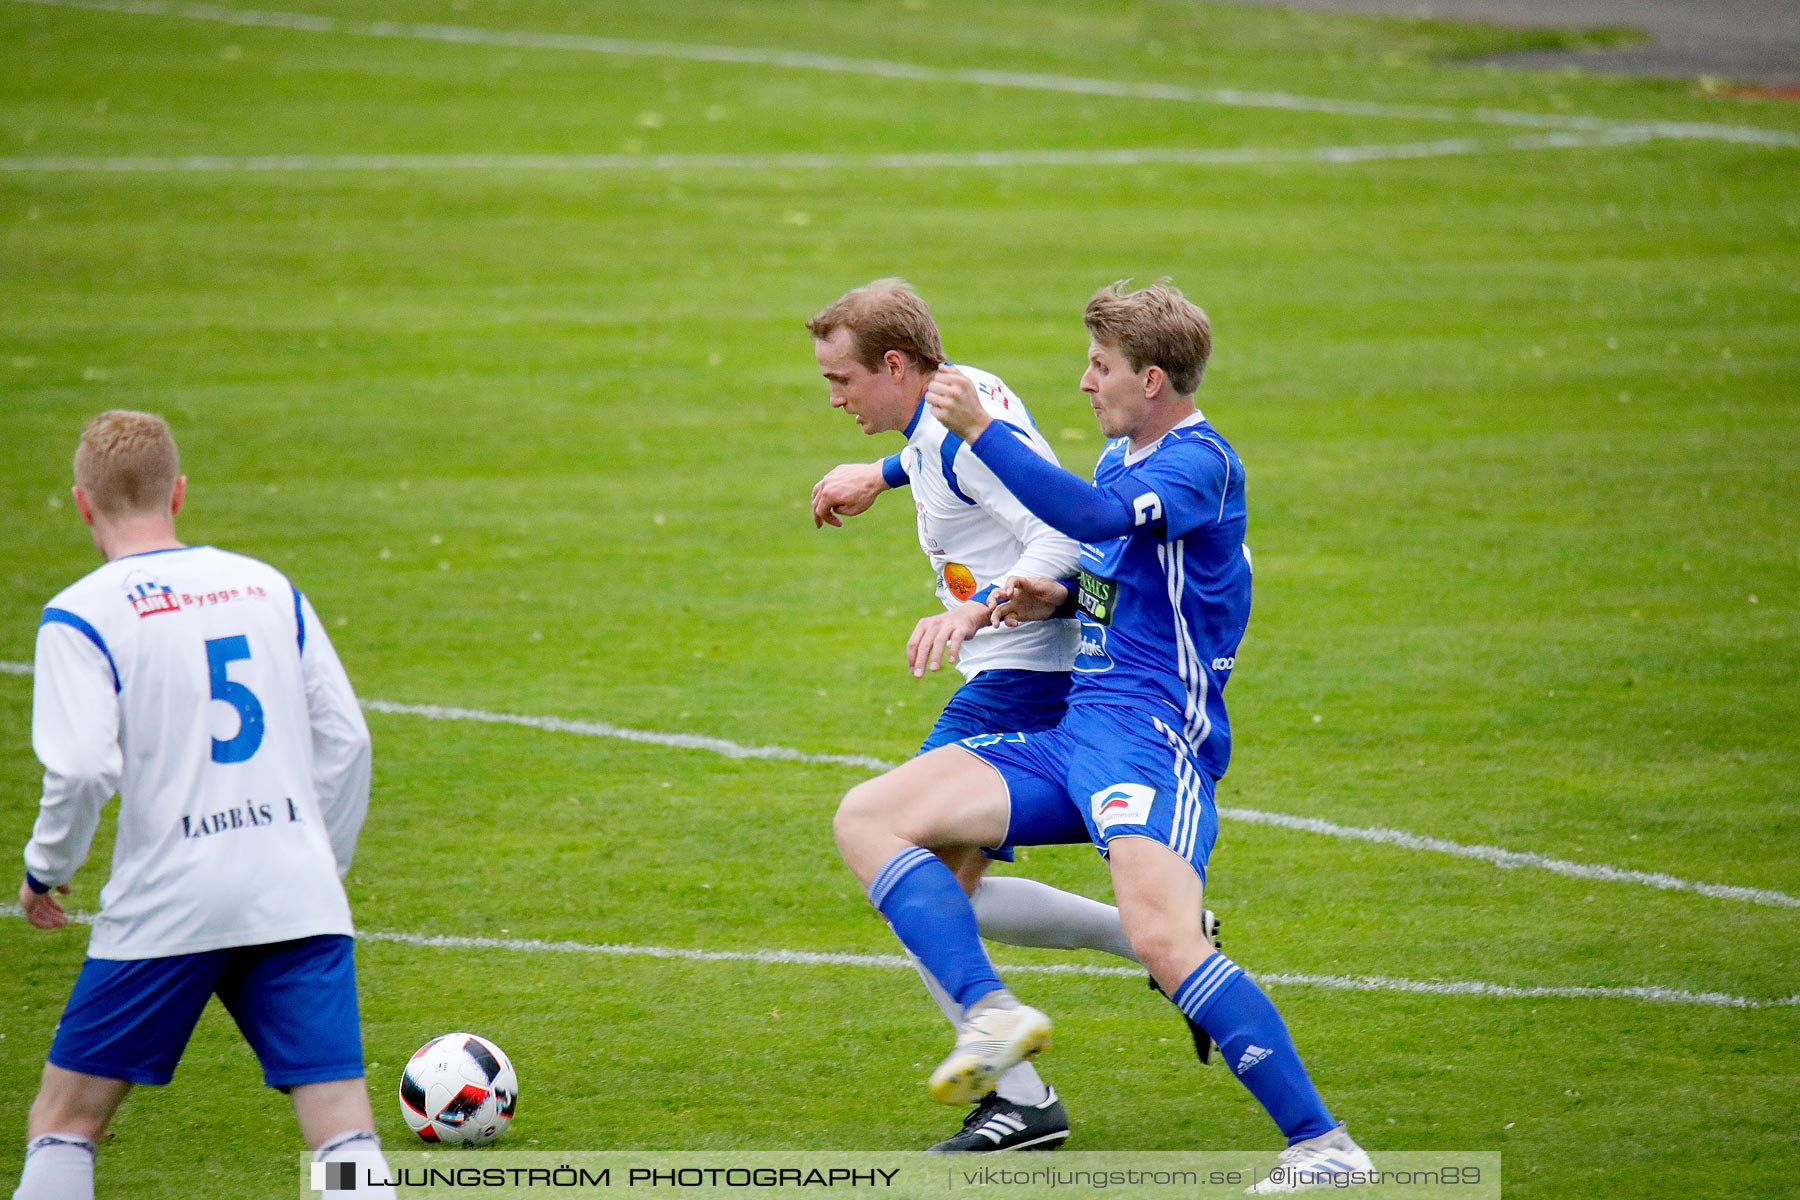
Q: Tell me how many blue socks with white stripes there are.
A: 2